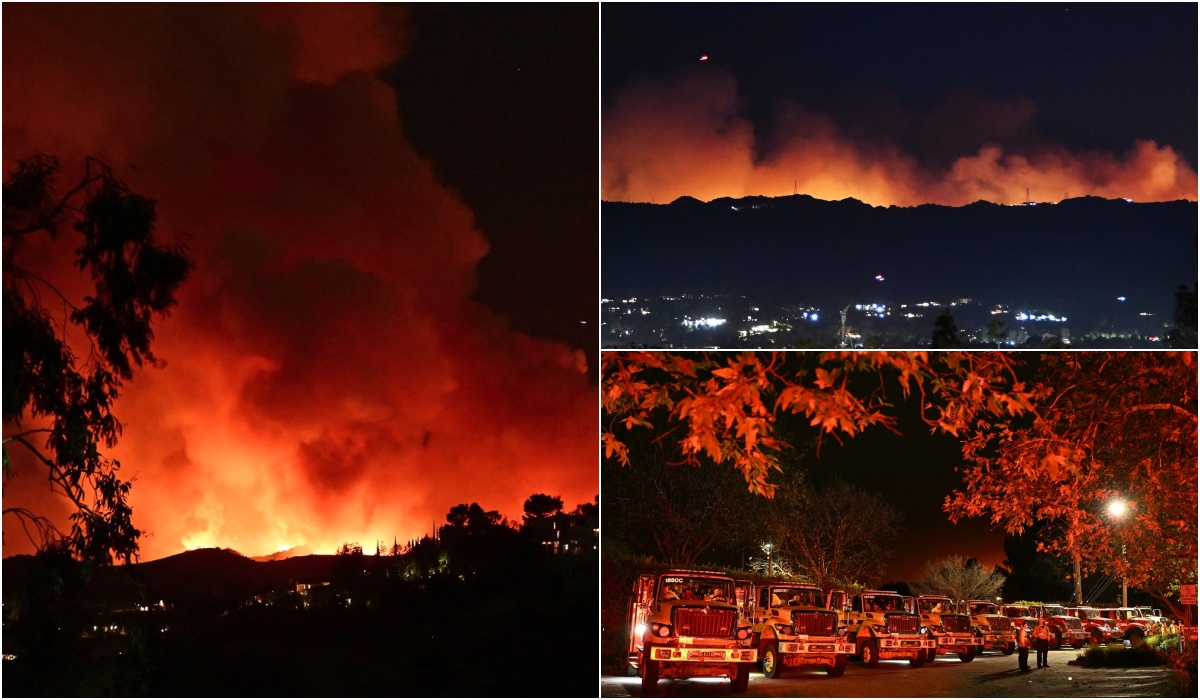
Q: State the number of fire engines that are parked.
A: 10